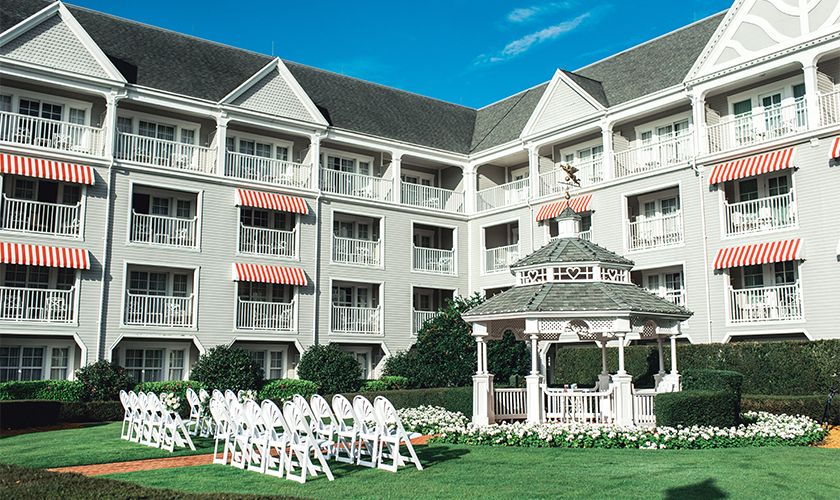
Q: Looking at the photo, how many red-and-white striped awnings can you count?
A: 8